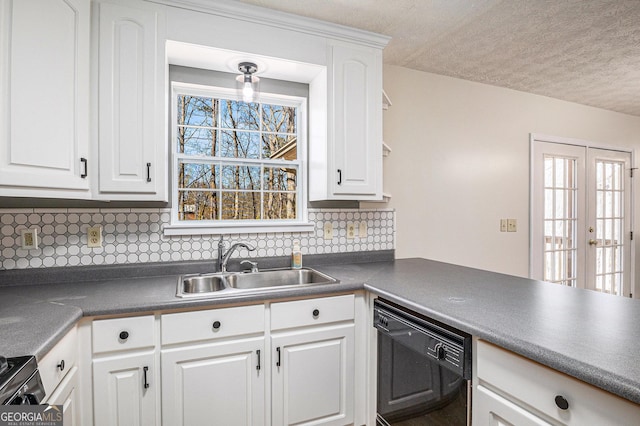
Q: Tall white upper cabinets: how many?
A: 3